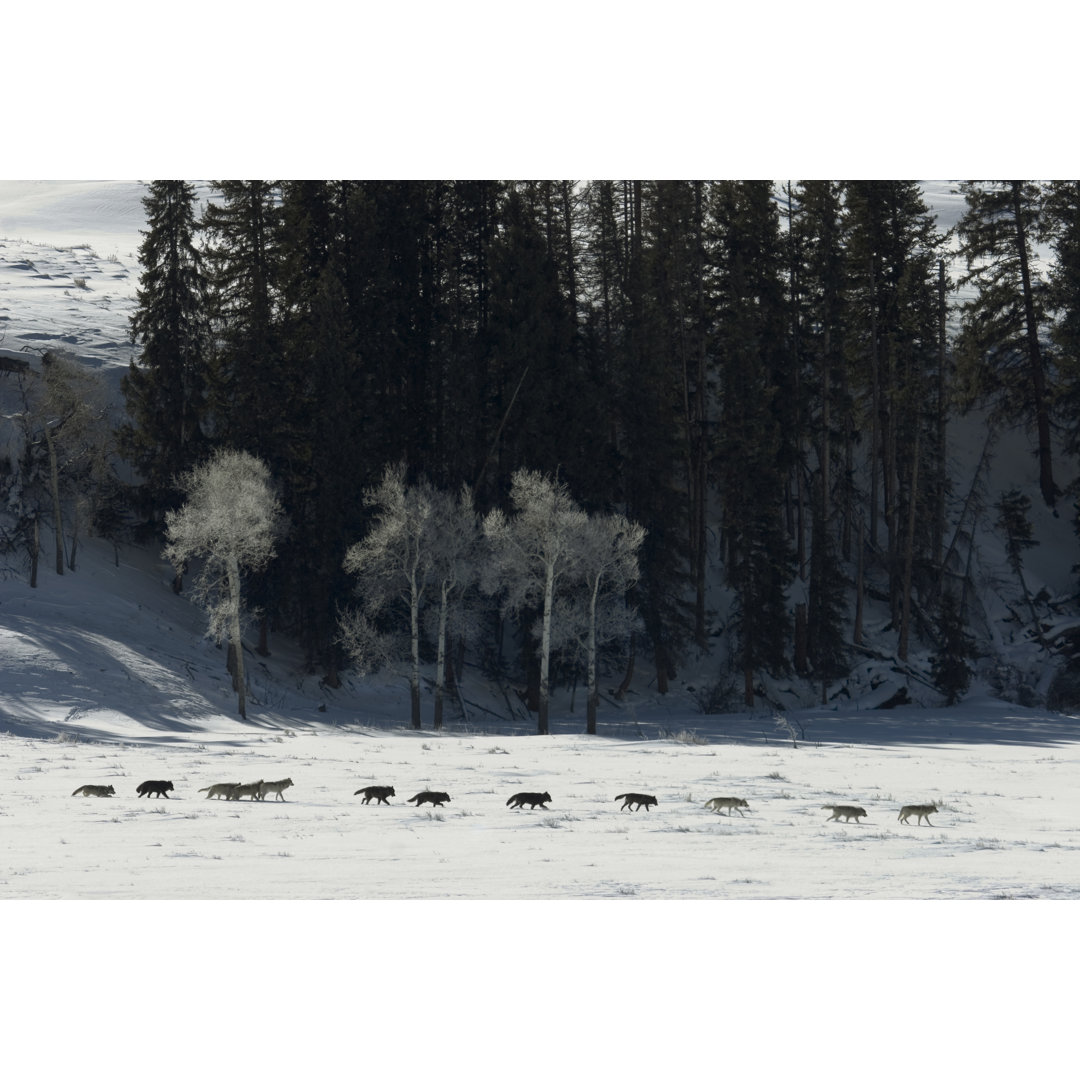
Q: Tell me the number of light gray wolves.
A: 7